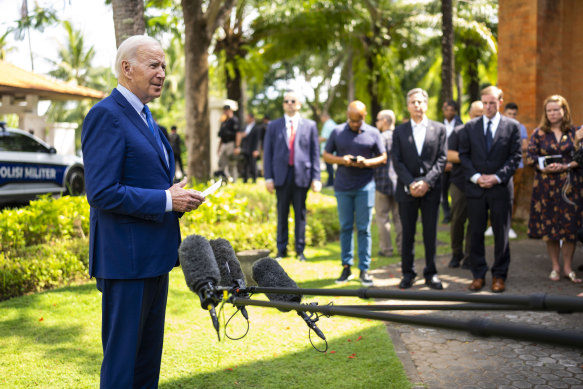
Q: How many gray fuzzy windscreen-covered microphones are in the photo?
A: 3